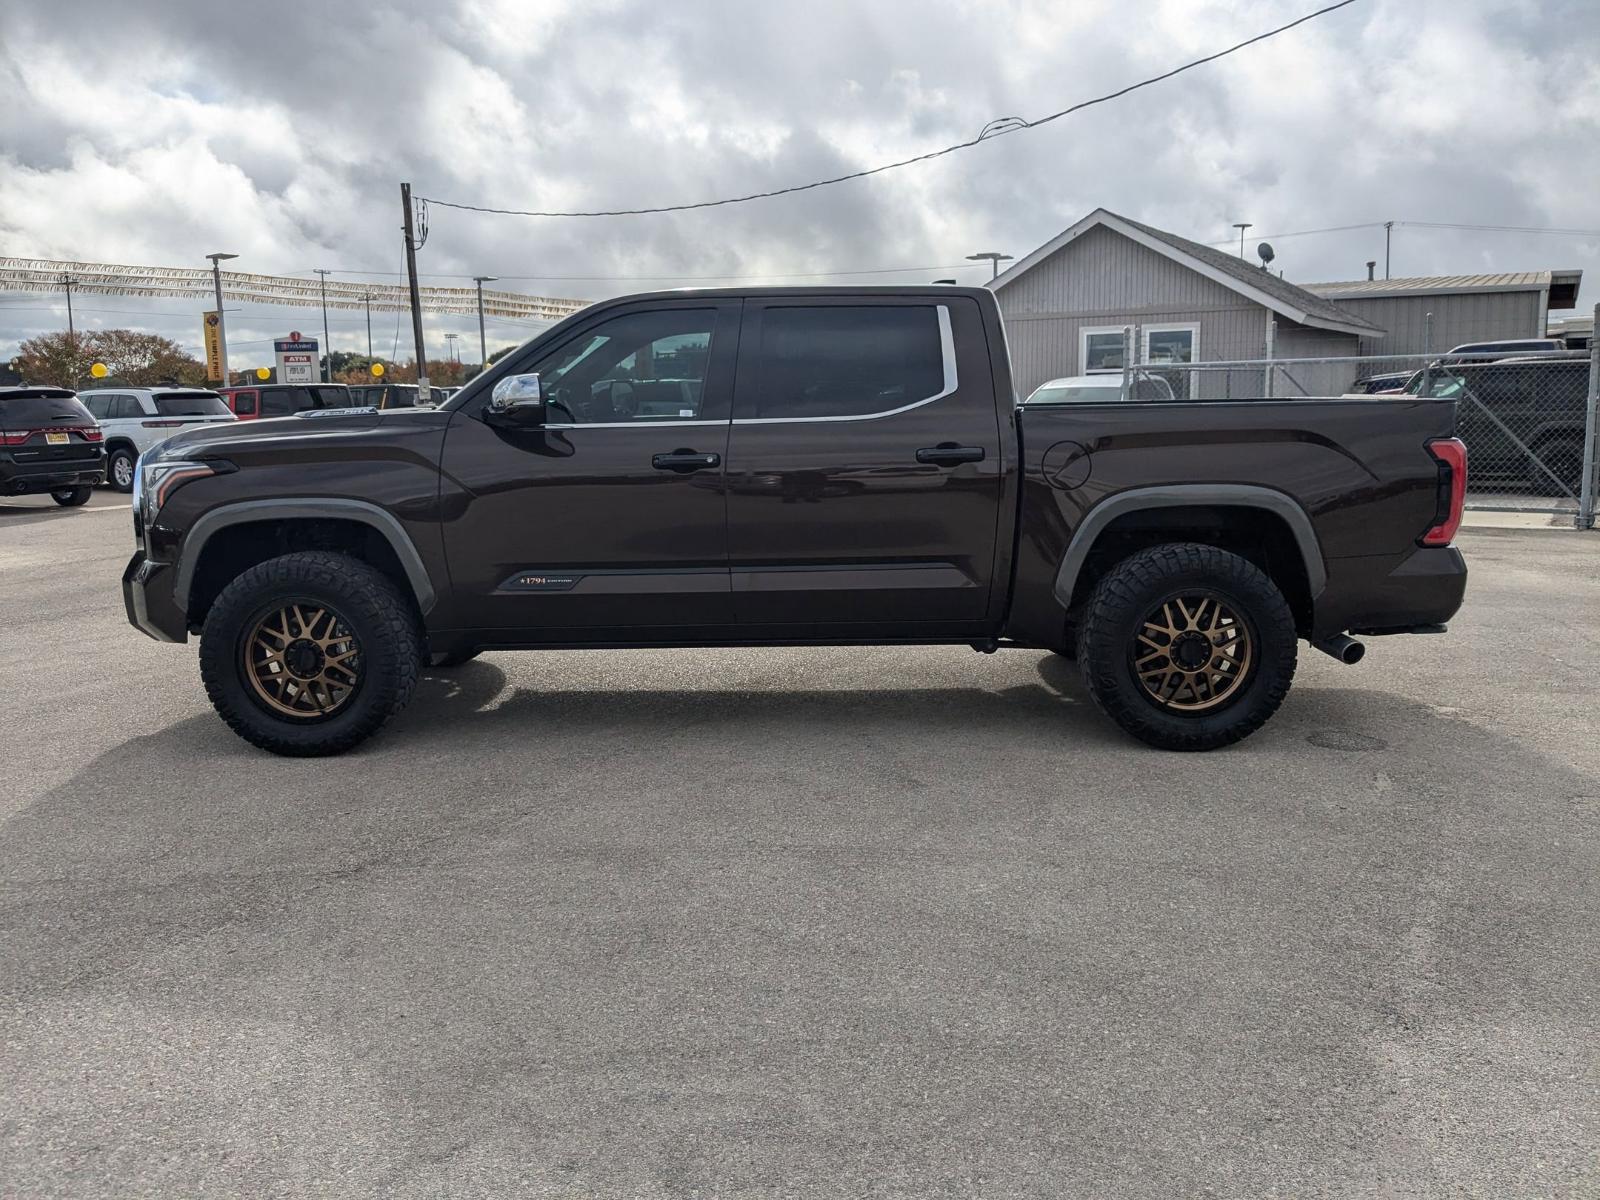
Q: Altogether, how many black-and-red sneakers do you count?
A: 0